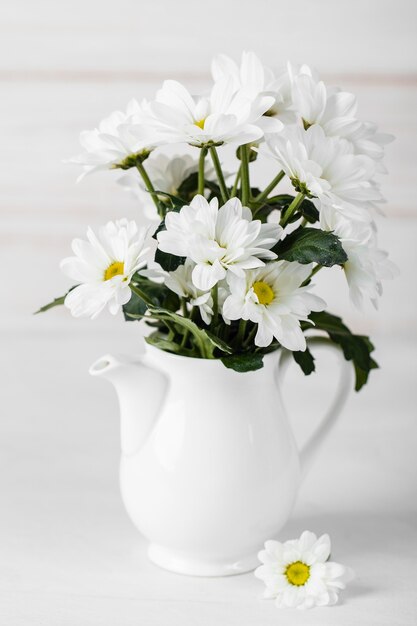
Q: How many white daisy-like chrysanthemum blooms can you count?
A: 12